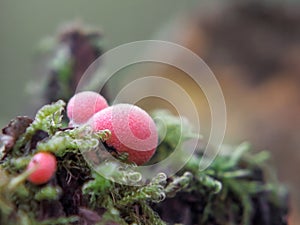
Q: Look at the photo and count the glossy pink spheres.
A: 3